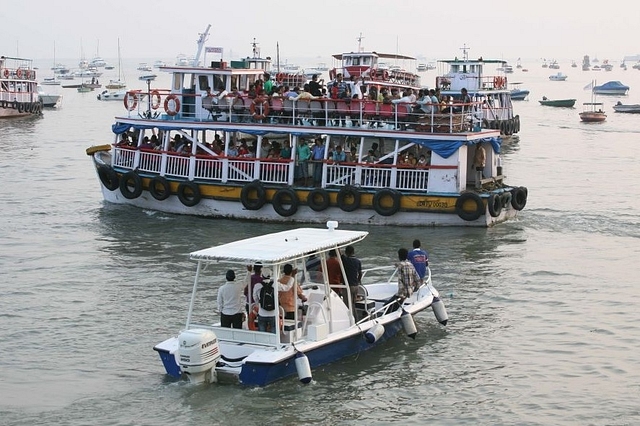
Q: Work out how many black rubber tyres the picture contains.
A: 13